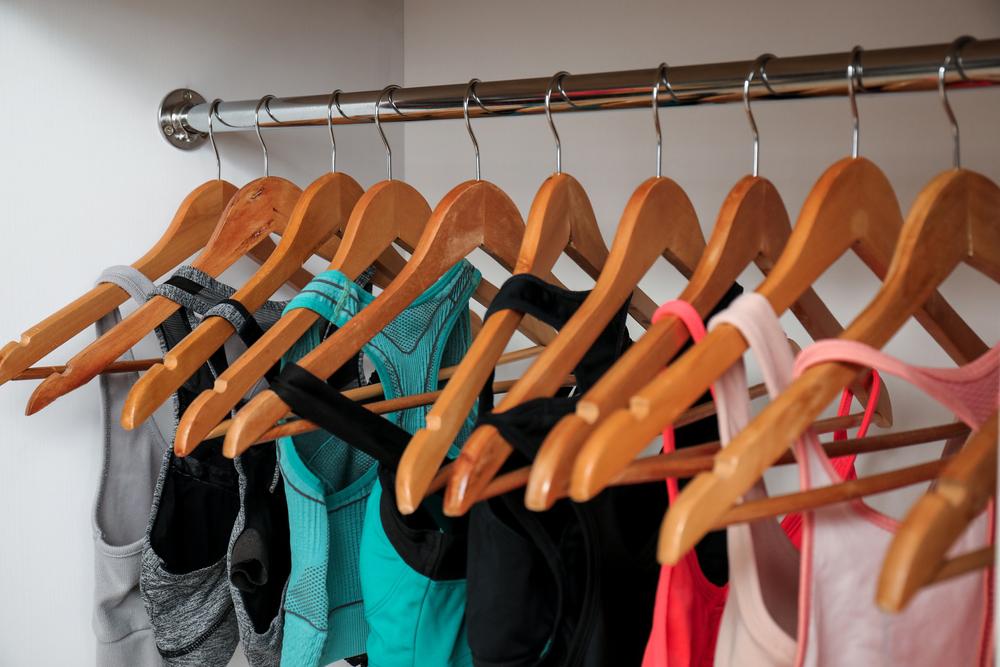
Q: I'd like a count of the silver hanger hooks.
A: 10